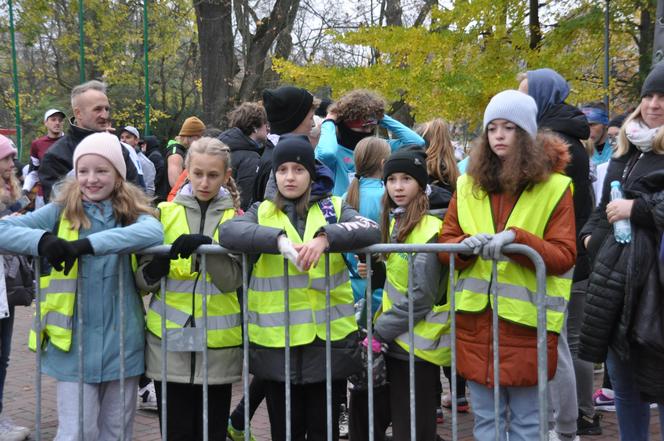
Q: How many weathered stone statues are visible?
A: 0